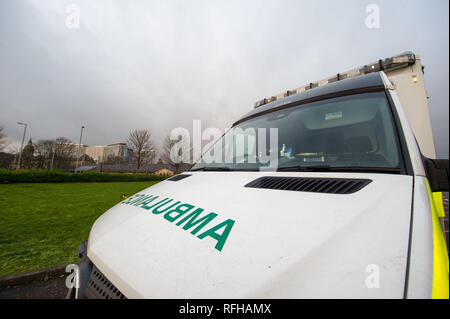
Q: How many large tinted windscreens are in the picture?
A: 1